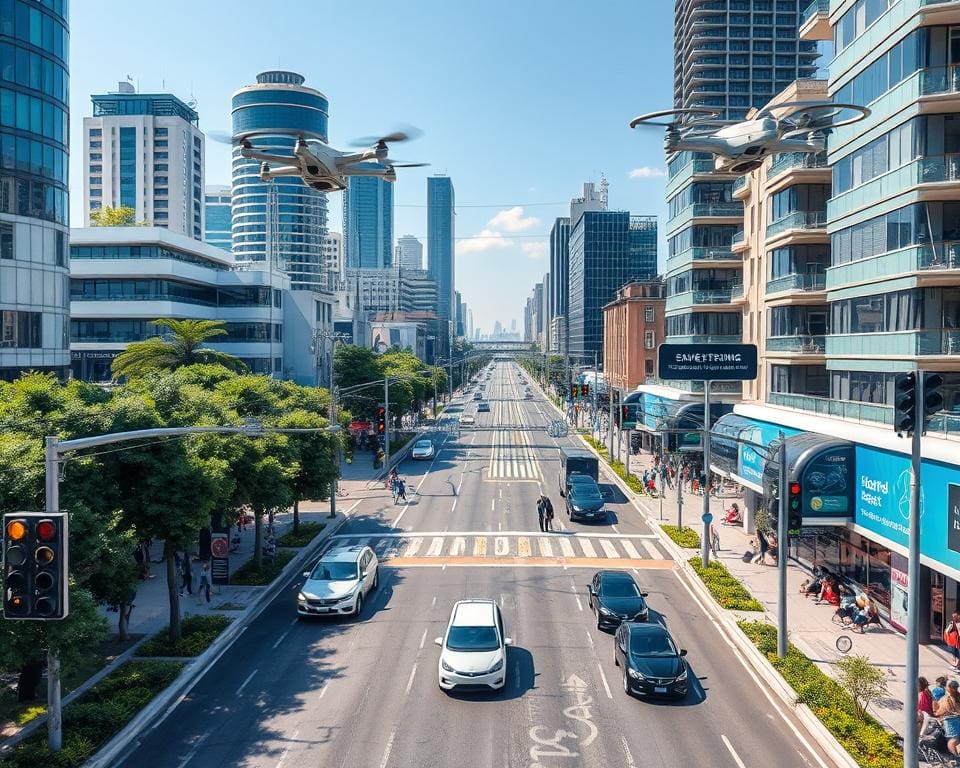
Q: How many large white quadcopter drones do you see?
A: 2